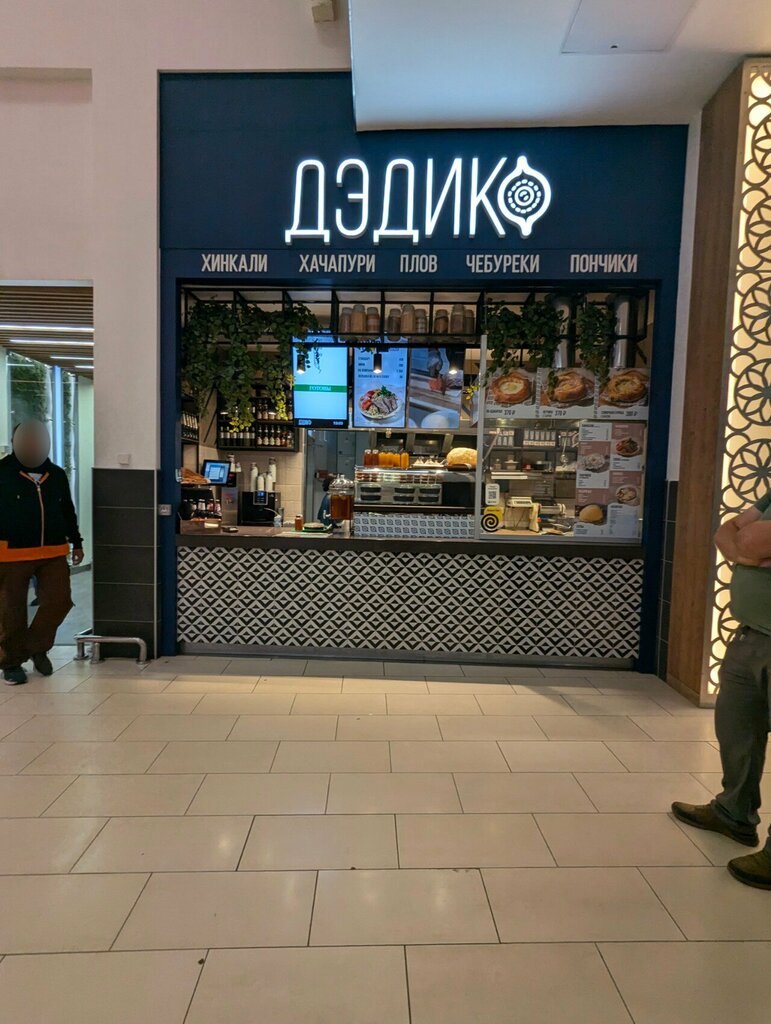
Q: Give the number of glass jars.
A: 9